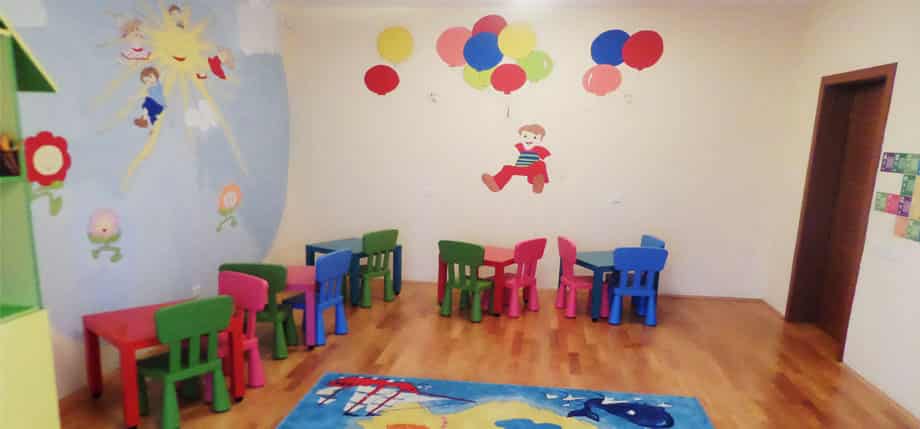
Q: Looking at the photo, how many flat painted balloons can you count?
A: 12